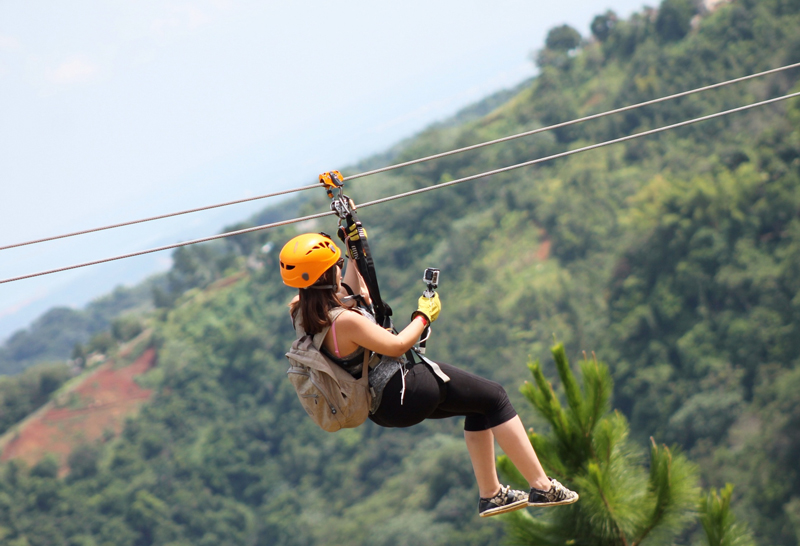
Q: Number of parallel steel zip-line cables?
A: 2